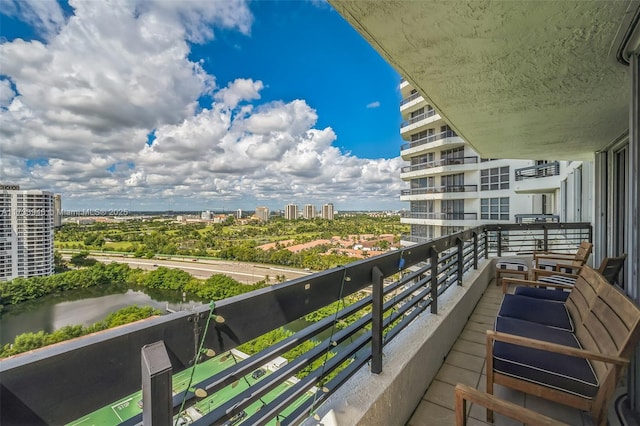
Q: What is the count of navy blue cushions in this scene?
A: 3